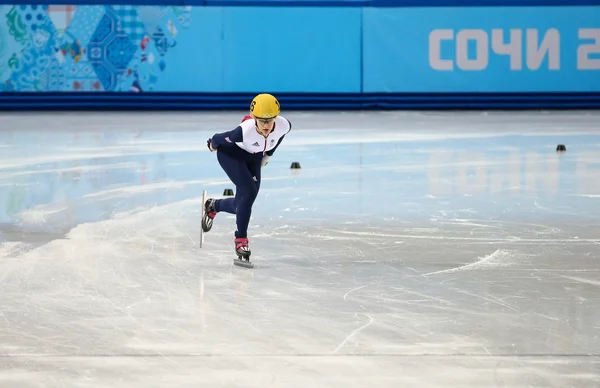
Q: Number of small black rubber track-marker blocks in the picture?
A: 3